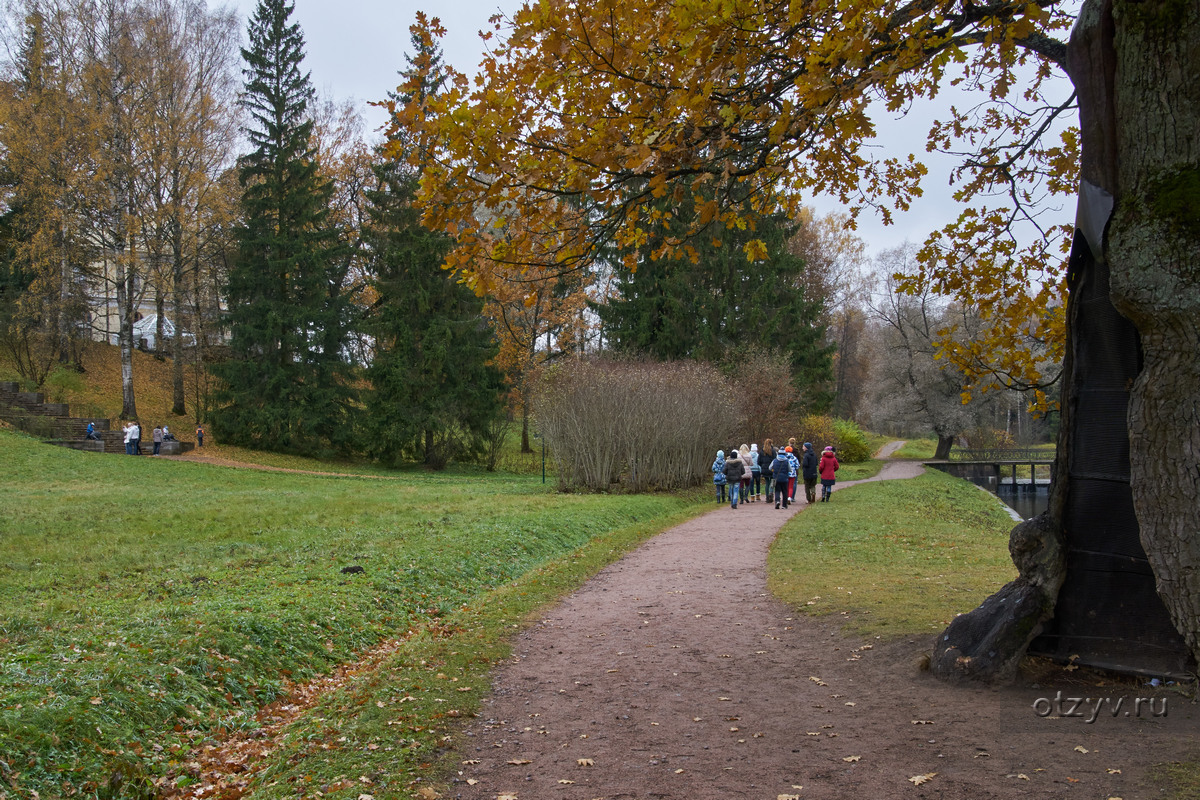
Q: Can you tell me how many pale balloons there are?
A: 0